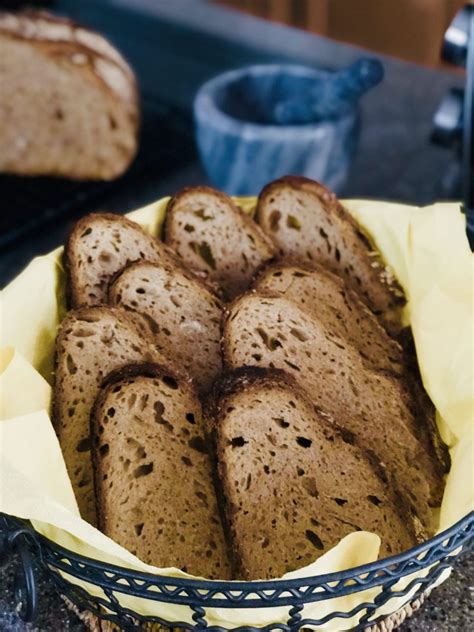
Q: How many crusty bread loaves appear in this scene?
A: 1